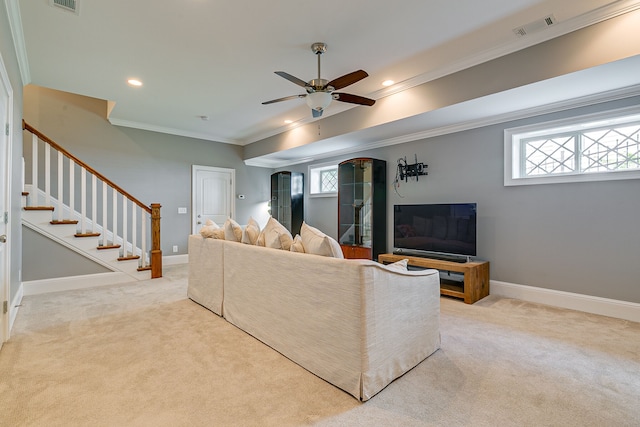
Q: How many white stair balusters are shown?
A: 11